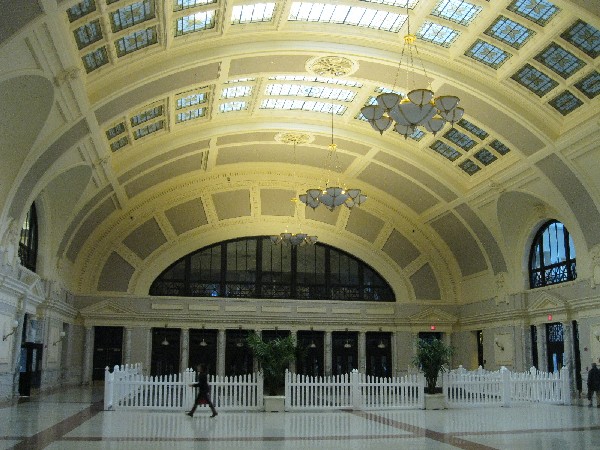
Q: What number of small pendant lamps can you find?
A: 6